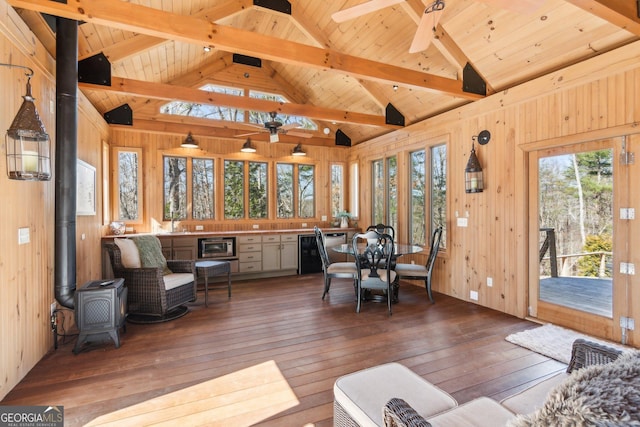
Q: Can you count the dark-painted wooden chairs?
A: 4